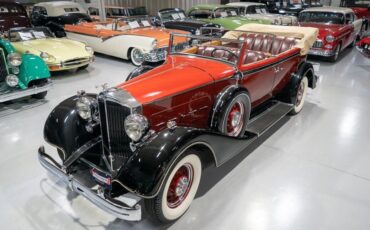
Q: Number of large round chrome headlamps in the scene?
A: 2